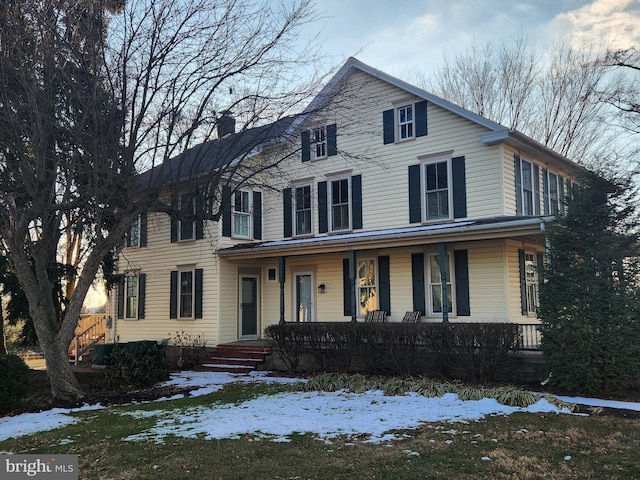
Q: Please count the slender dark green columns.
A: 3